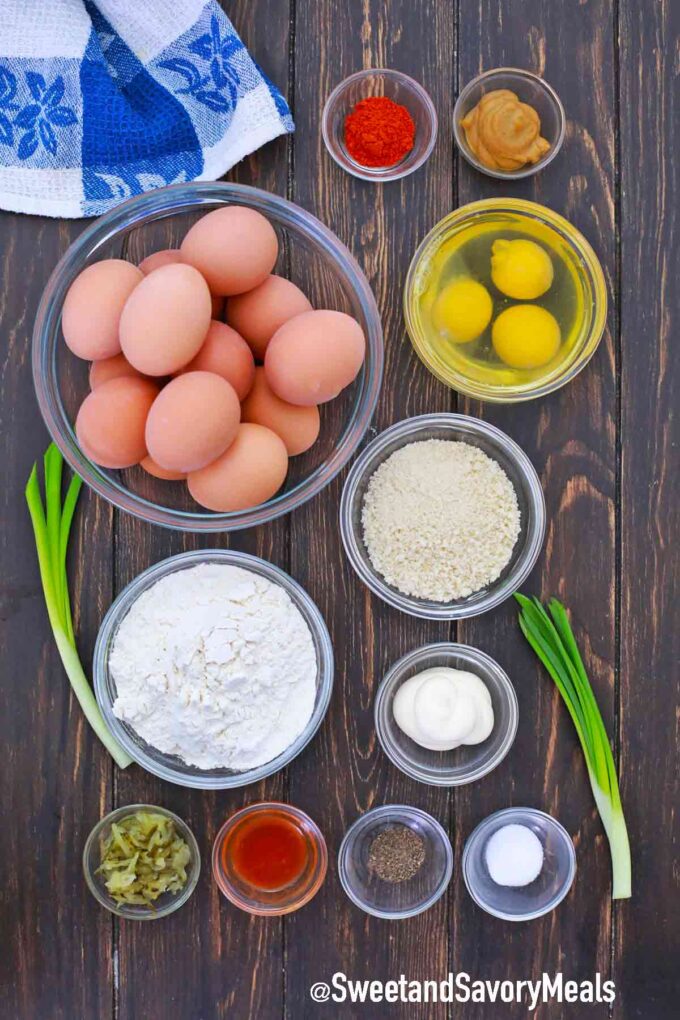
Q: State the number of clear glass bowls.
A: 11